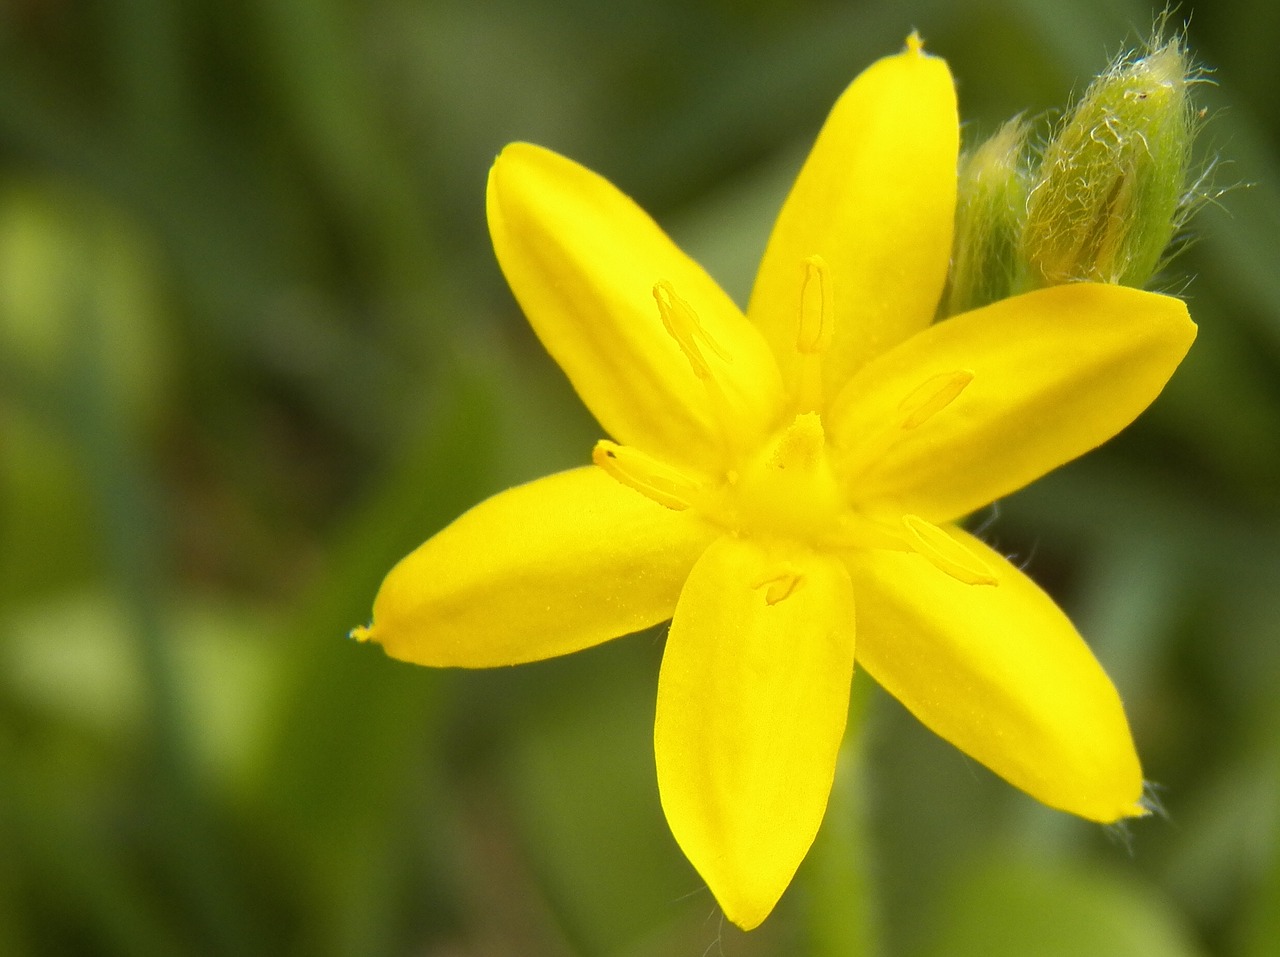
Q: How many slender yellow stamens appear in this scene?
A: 6